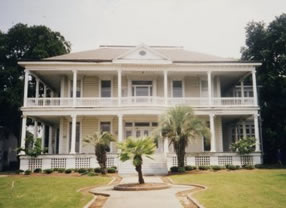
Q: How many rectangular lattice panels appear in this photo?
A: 8